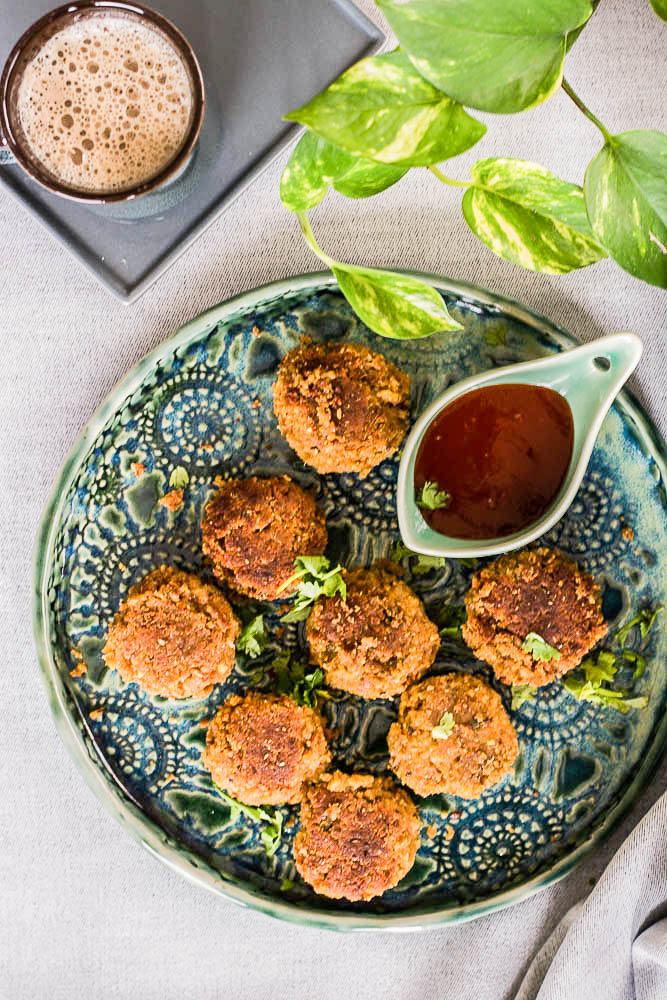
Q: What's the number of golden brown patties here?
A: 8